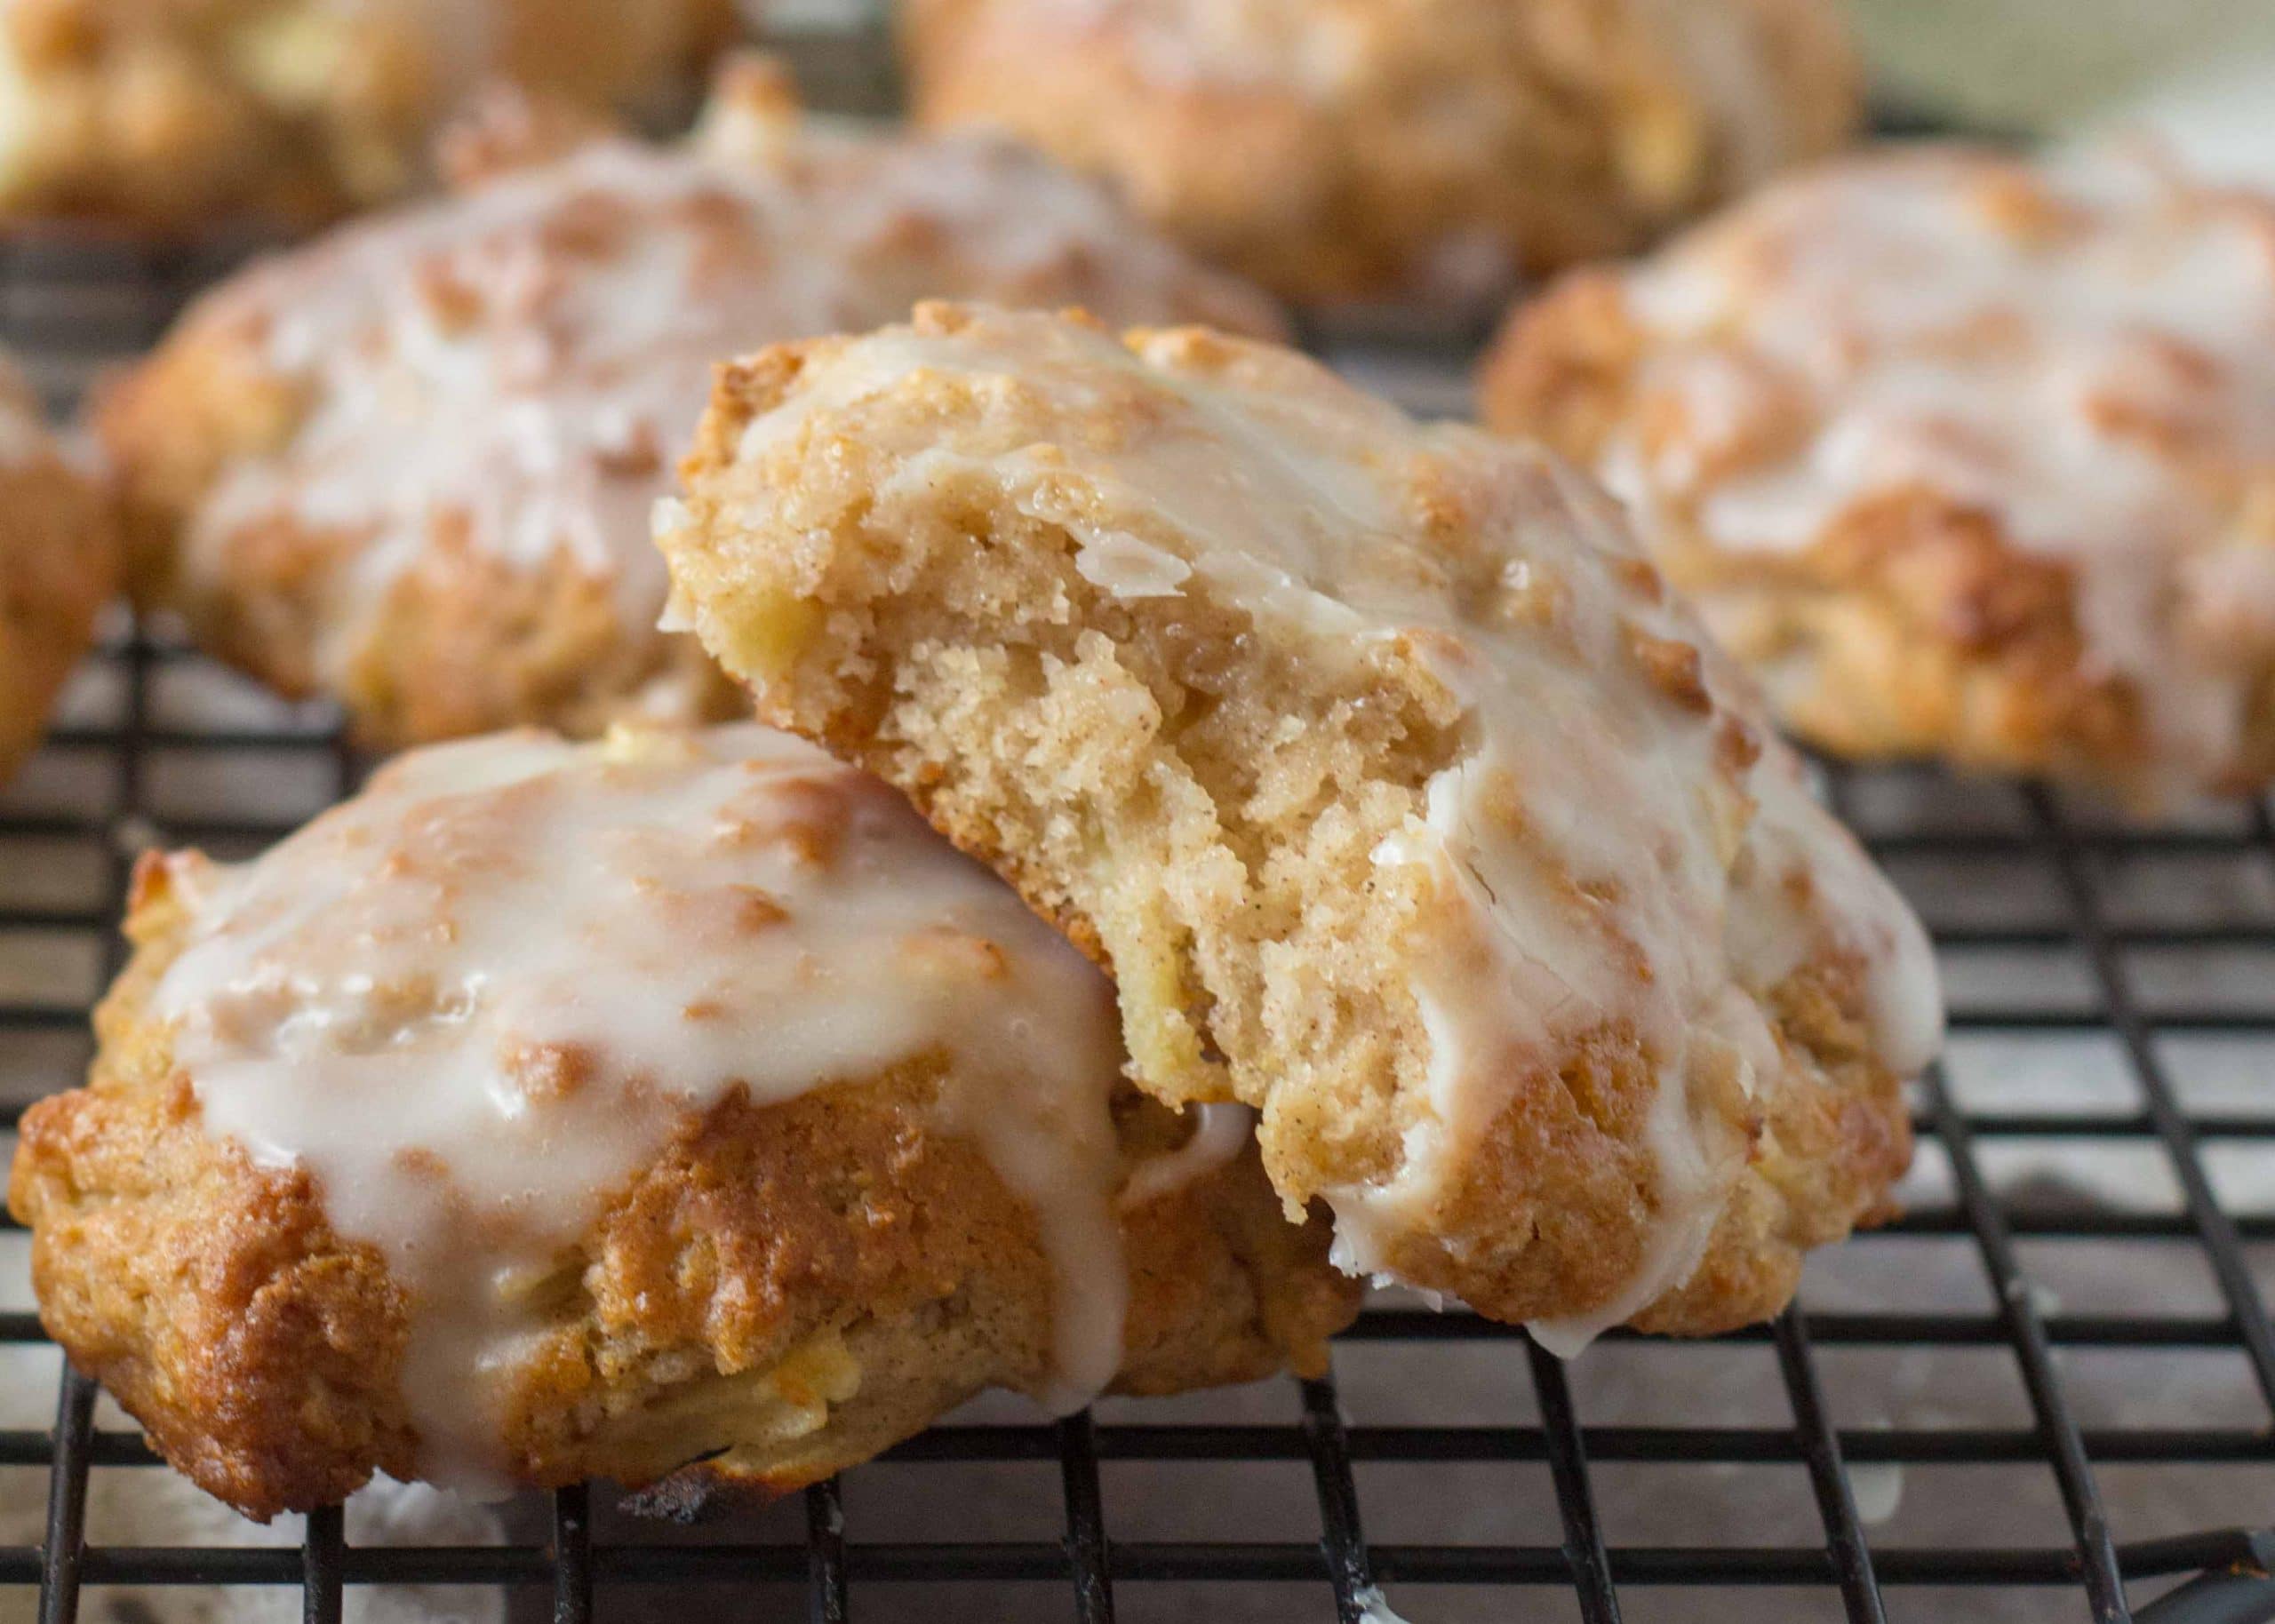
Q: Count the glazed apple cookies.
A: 7